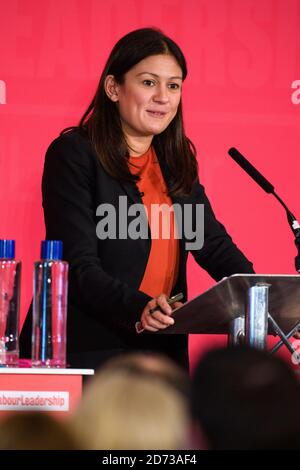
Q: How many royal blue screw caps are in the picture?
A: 2